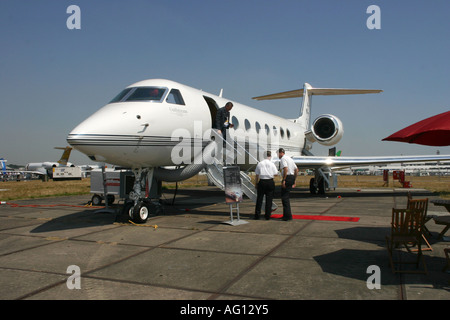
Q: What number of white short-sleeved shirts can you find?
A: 2